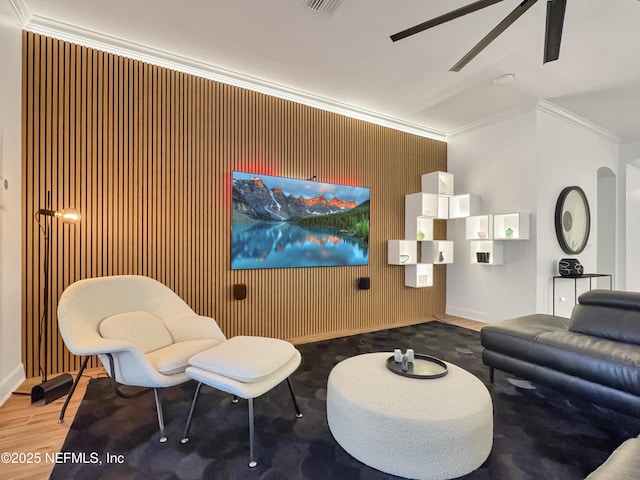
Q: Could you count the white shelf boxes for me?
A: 11